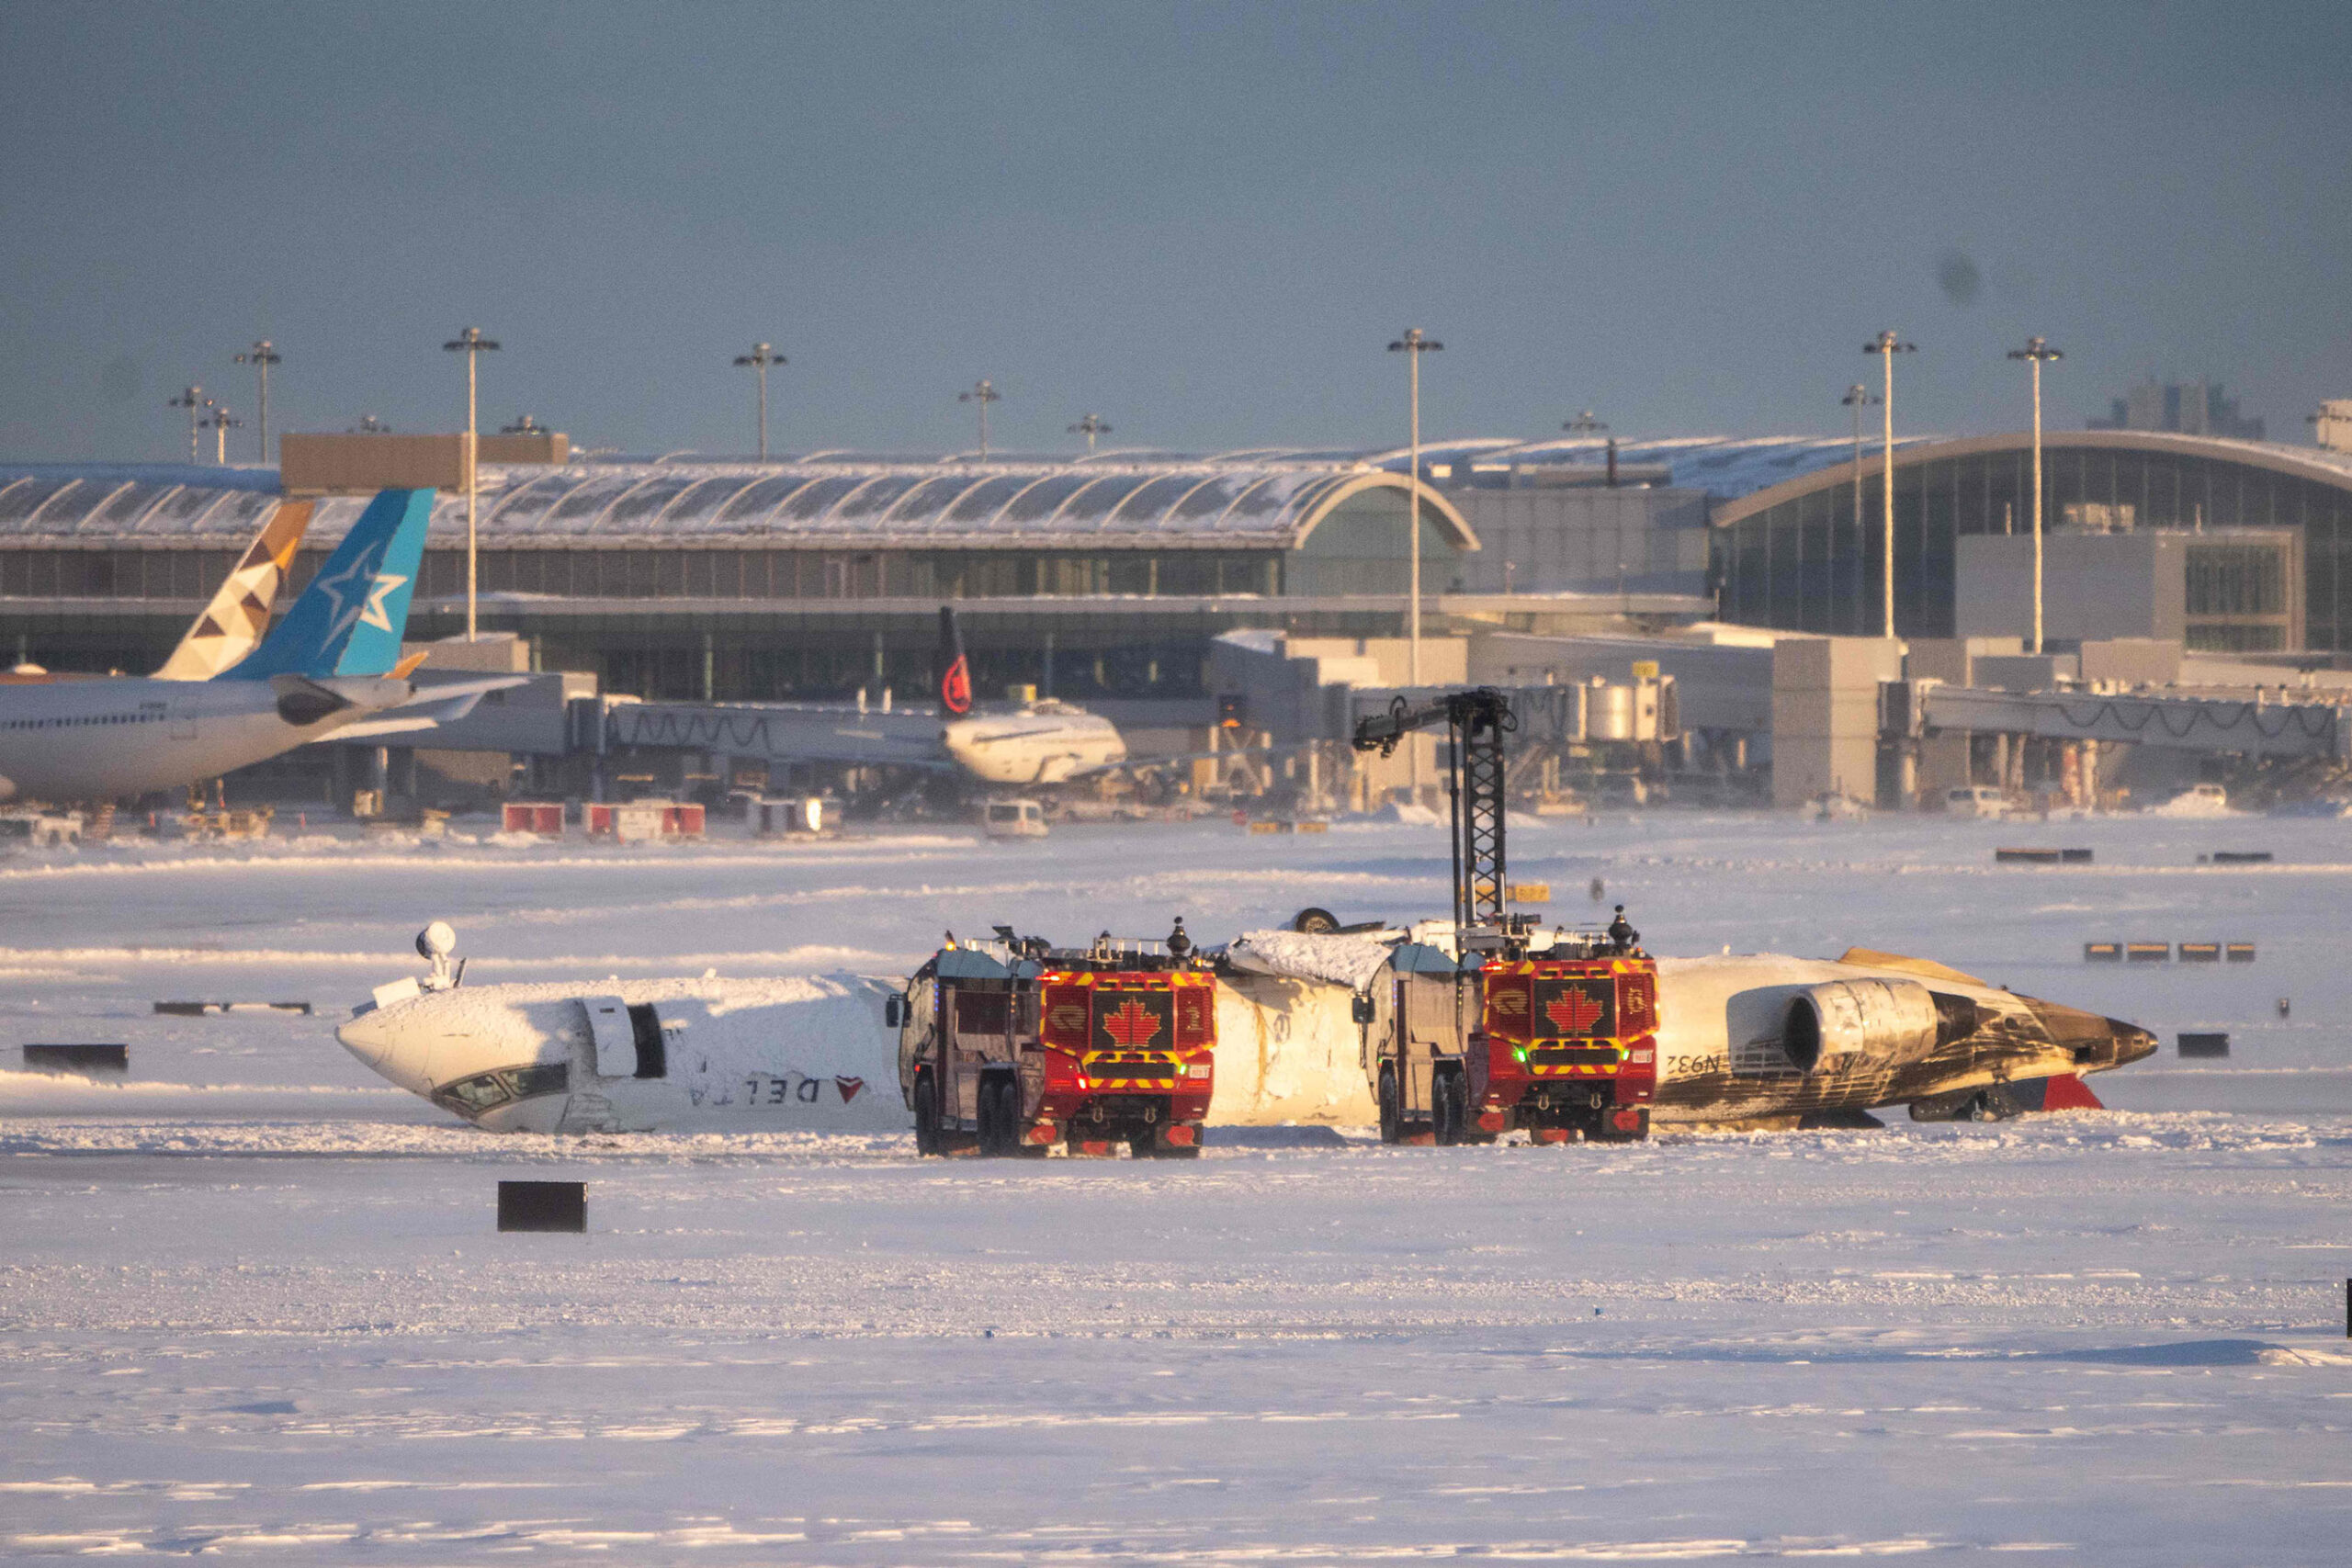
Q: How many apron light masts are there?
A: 14